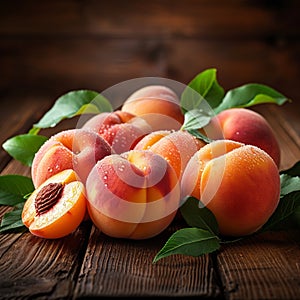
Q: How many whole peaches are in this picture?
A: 7